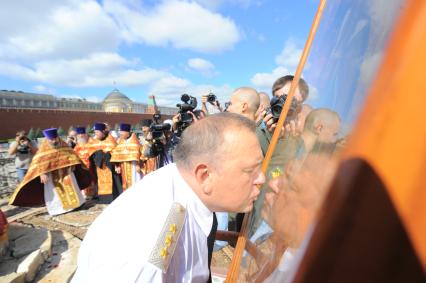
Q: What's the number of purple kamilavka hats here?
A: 4